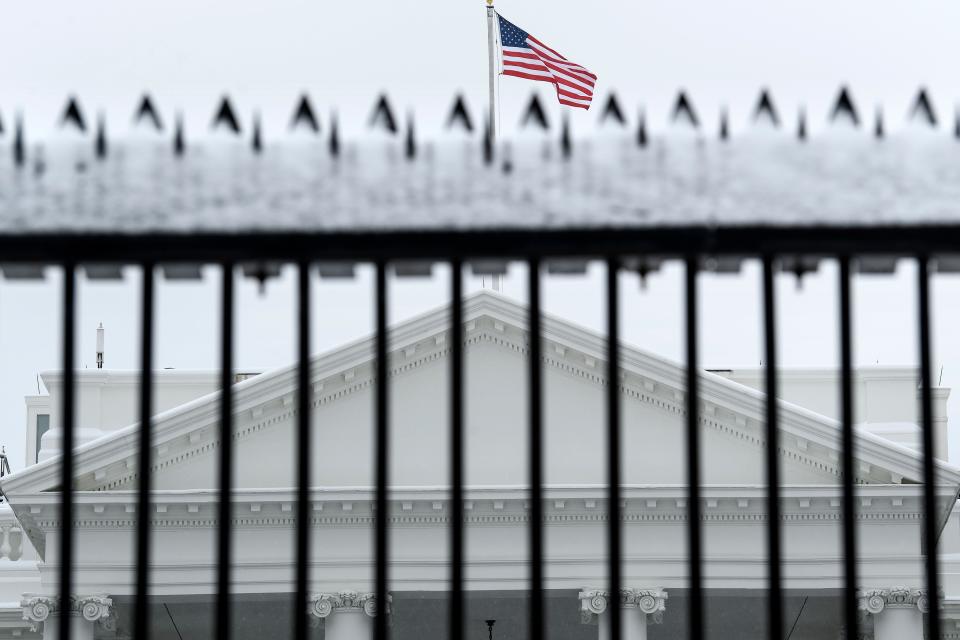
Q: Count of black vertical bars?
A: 12